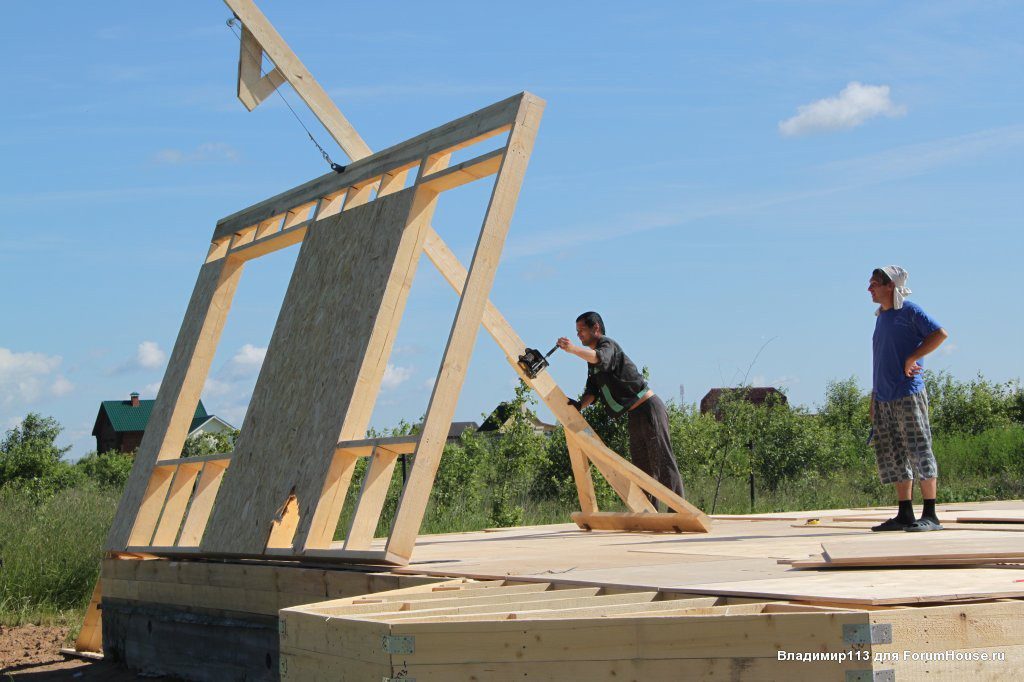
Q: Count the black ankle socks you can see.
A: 2